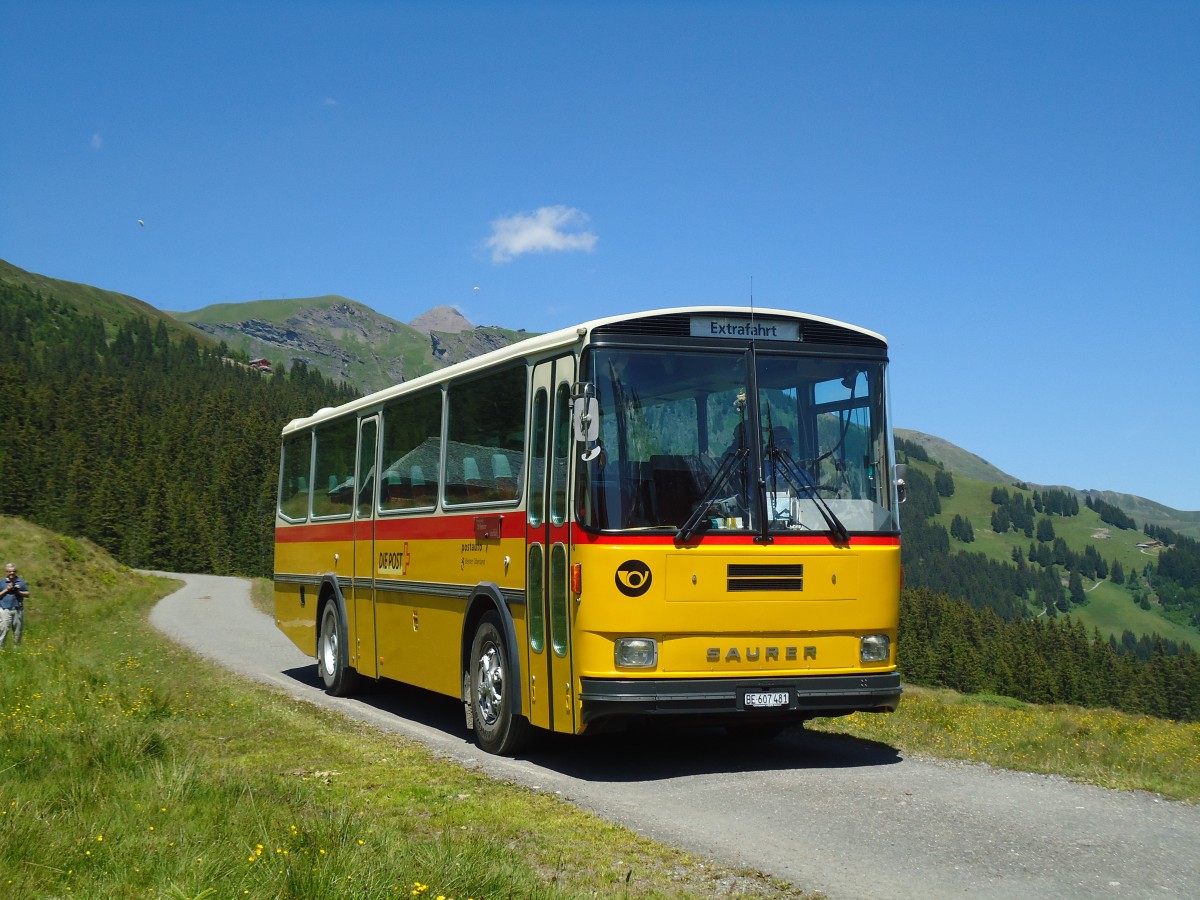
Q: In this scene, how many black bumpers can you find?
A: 1